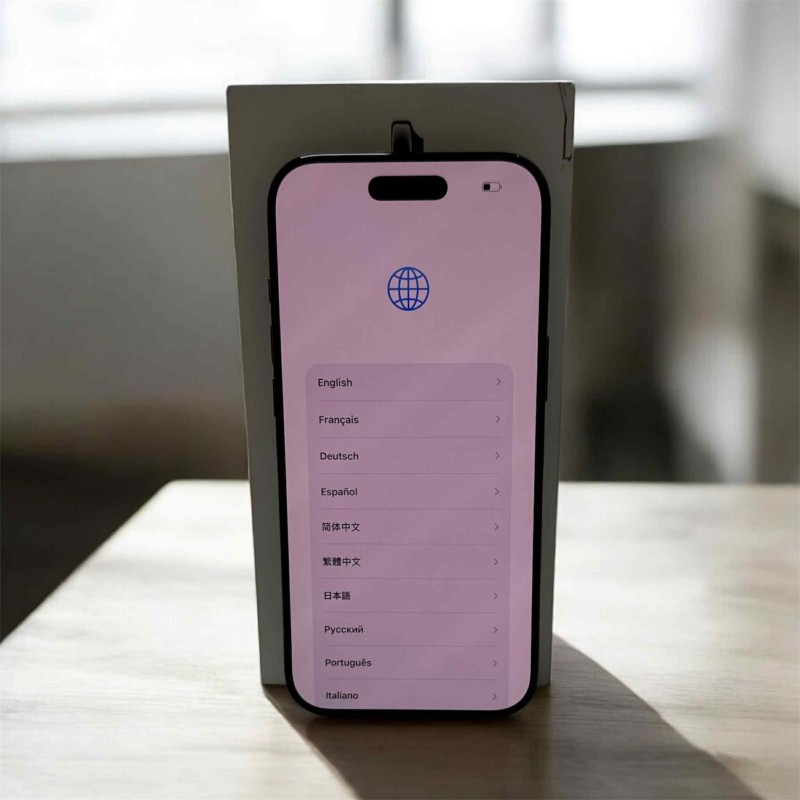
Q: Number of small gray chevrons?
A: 10